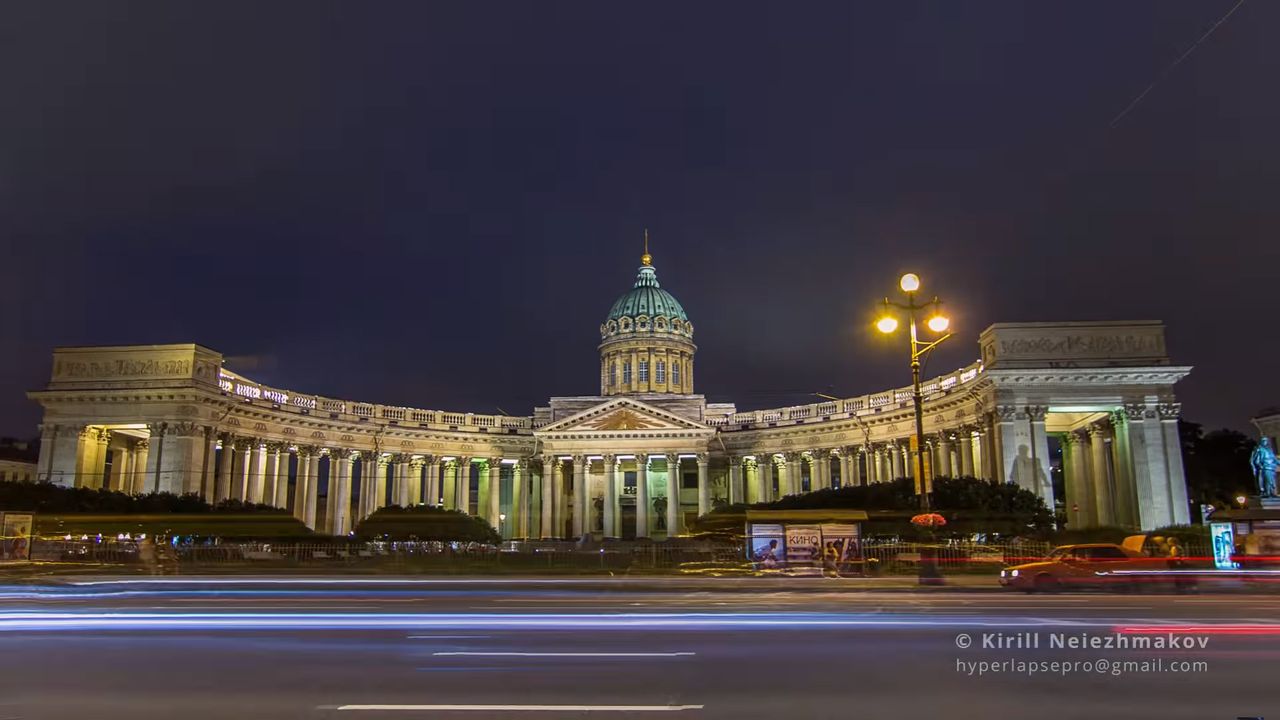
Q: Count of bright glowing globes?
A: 3